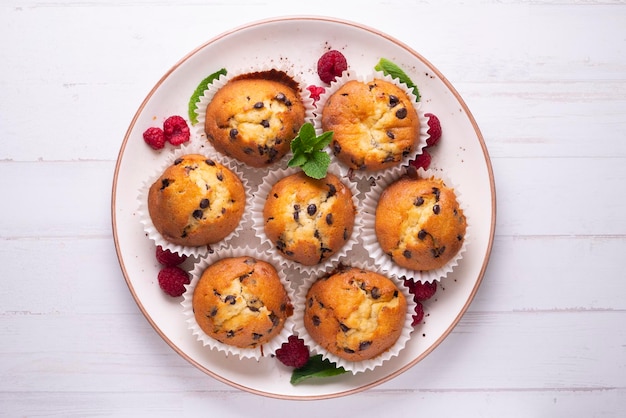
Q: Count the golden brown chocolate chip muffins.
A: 7